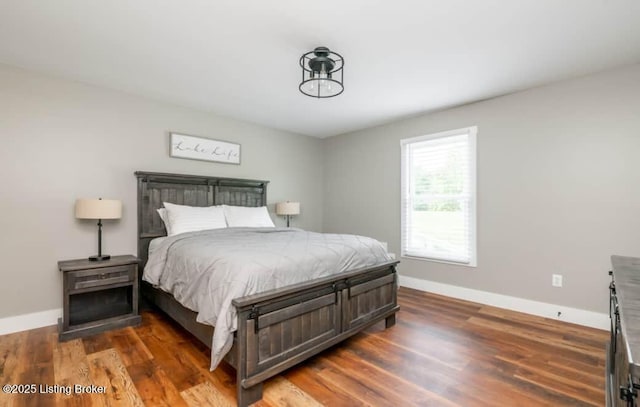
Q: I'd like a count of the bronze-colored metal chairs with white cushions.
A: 0